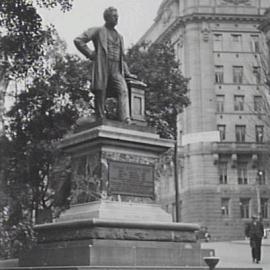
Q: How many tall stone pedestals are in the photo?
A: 1